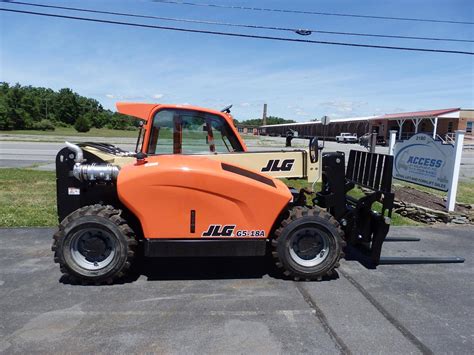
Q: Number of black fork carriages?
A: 1